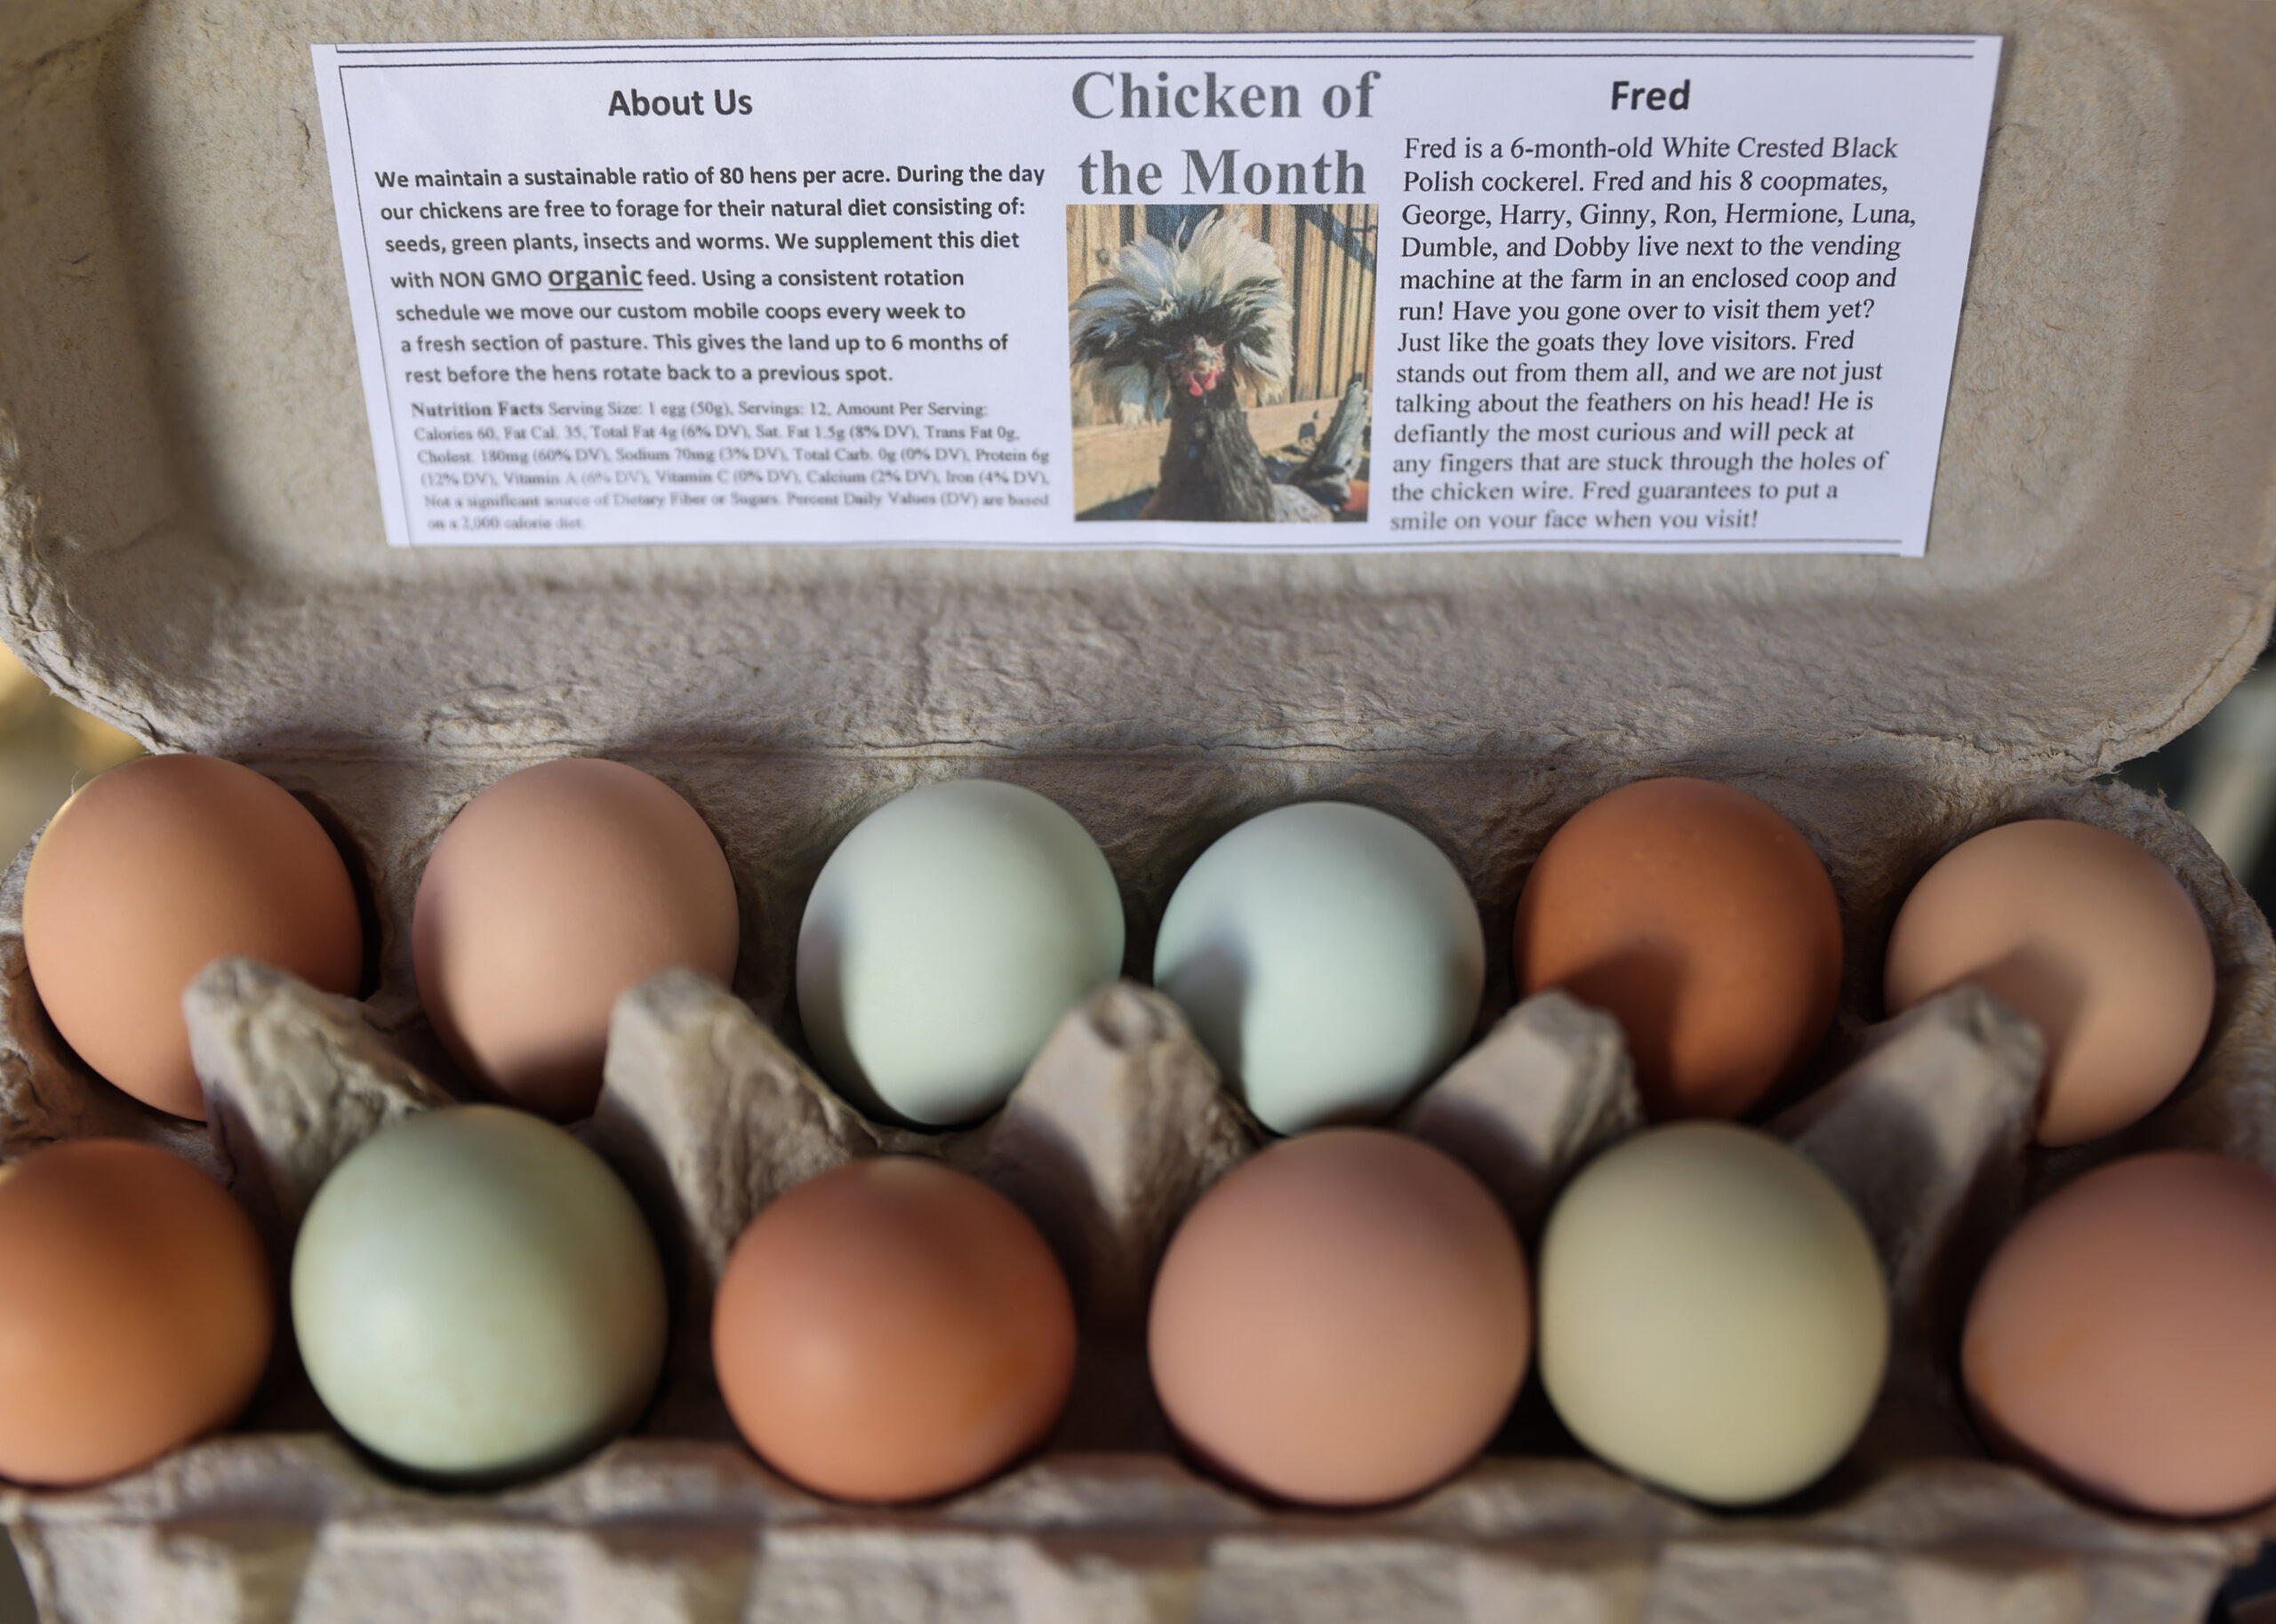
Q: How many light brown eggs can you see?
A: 5